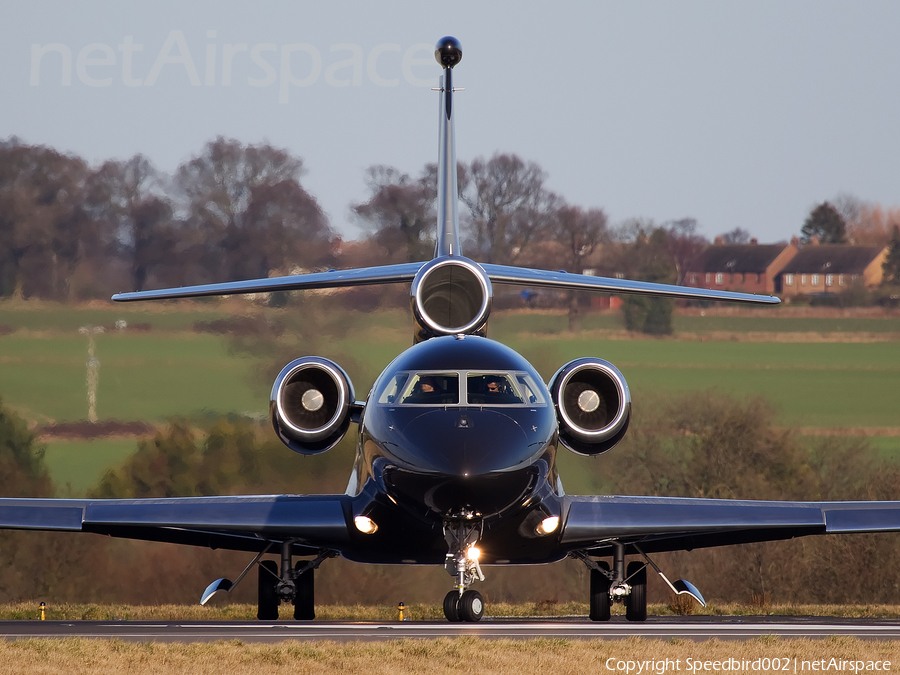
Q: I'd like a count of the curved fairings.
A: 2